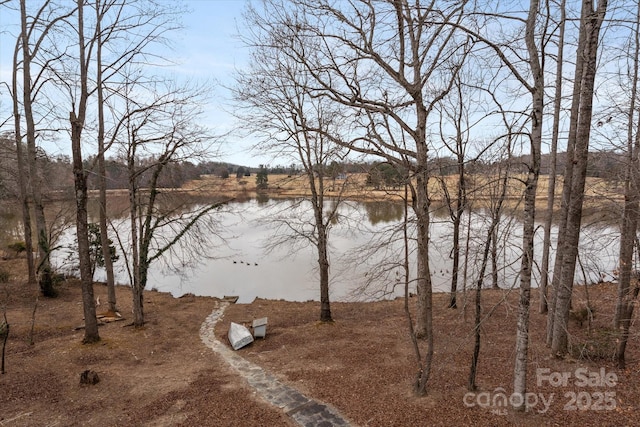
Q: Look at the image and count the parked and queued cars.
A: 0